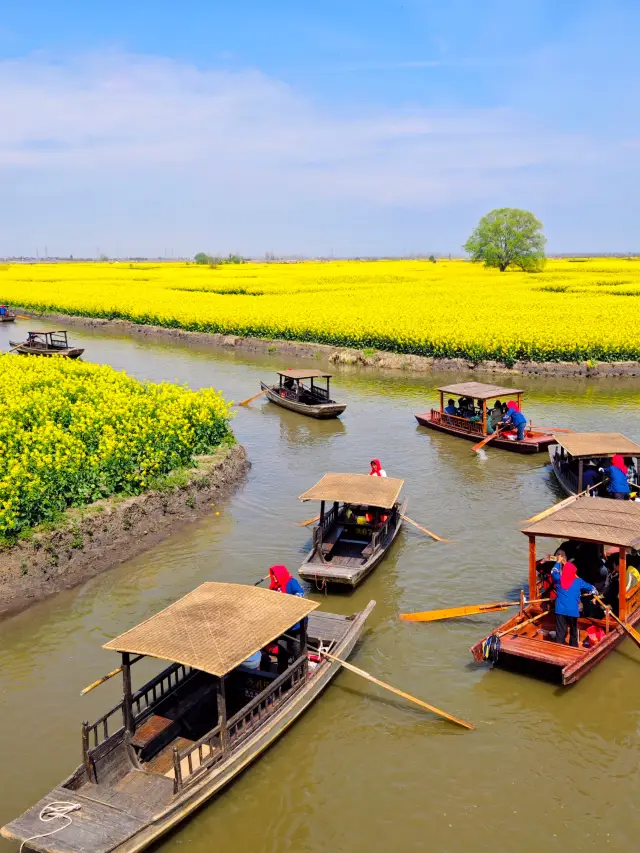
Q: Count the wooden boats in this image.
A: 8